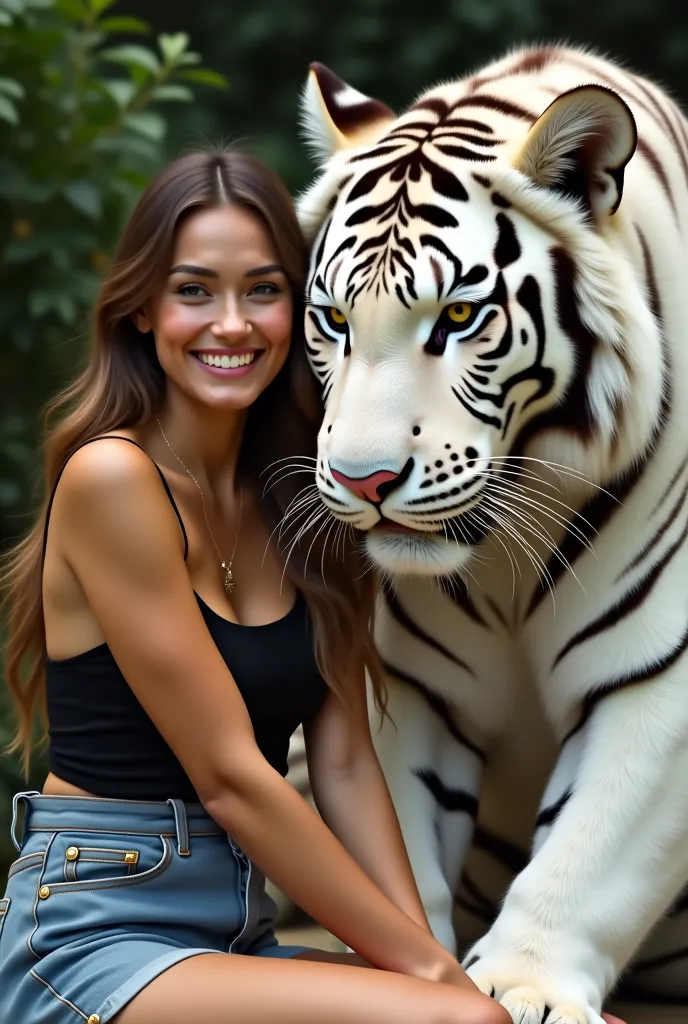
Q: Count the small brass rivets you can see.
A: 4